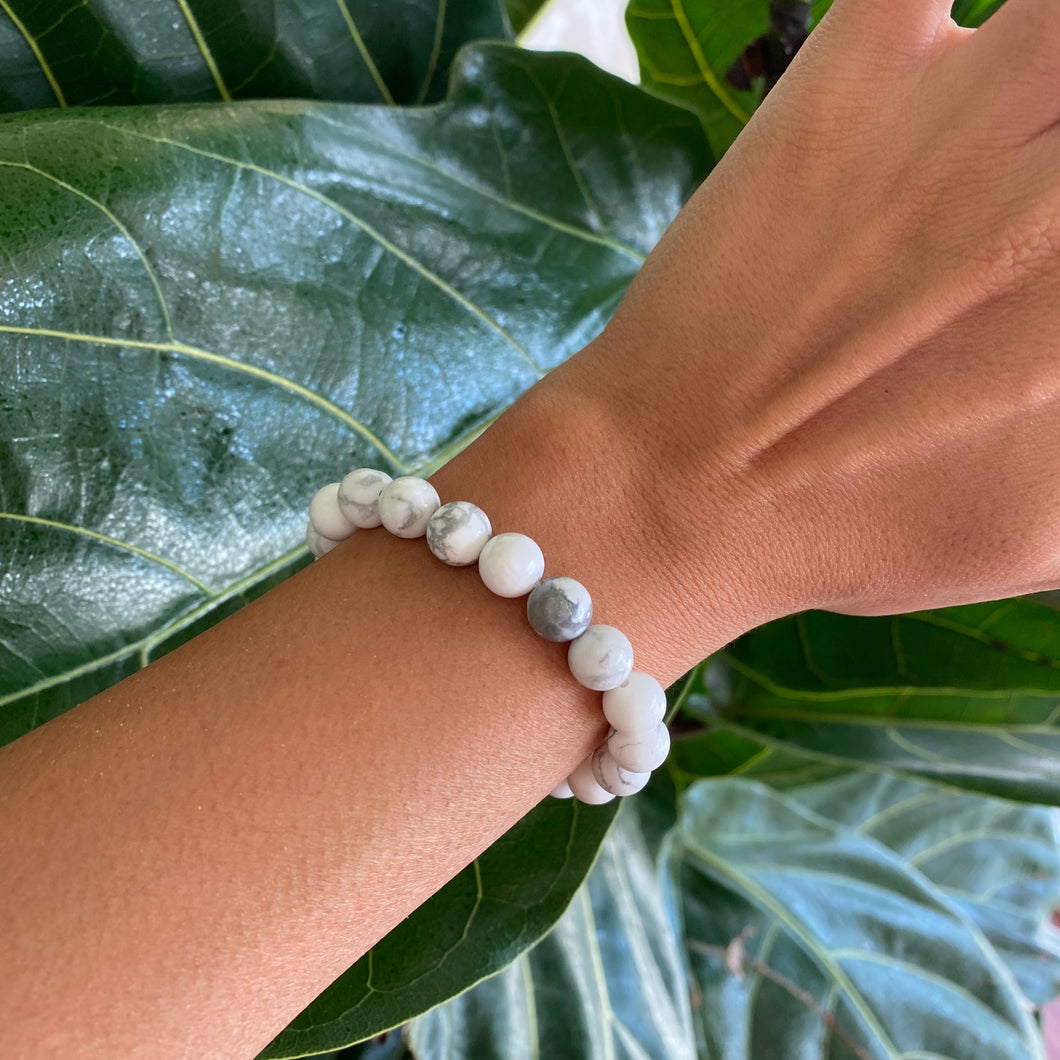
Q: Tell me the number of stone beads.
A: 13